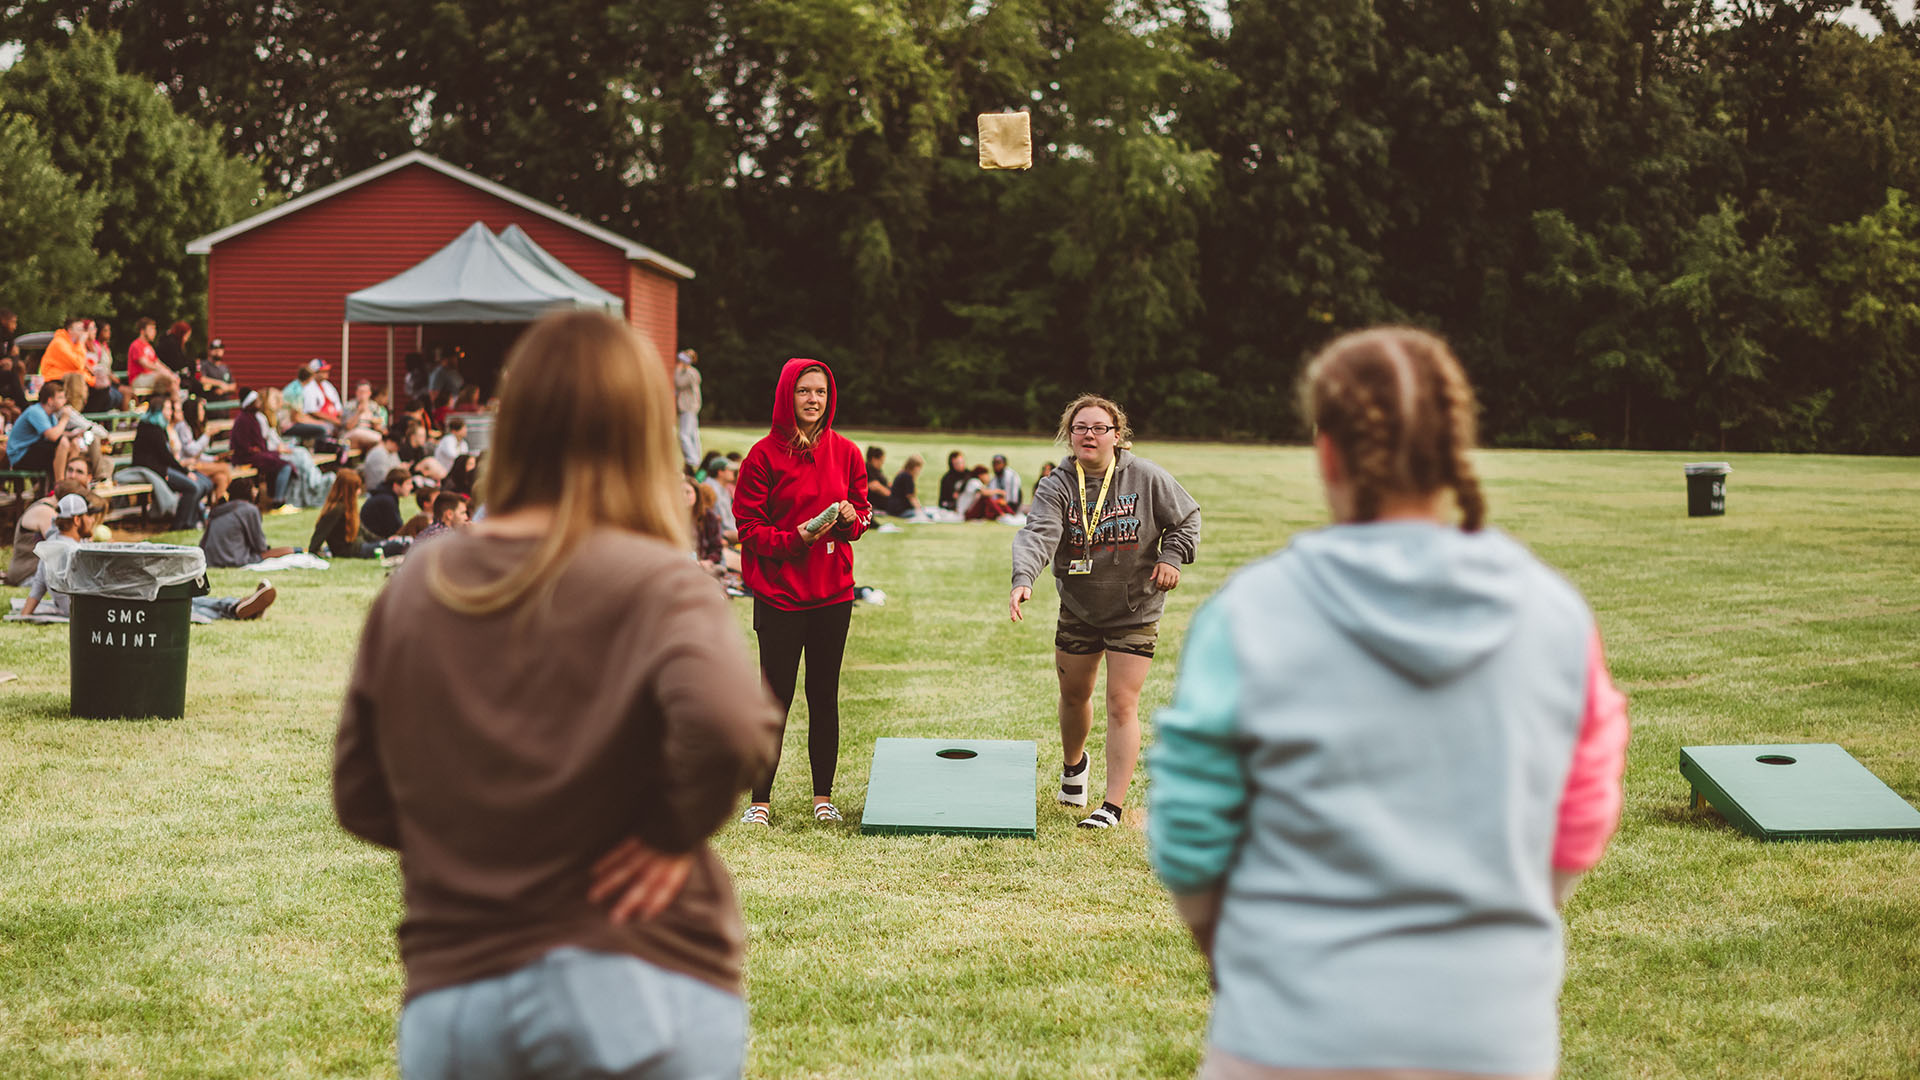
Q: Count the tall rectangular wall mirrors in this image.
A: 0